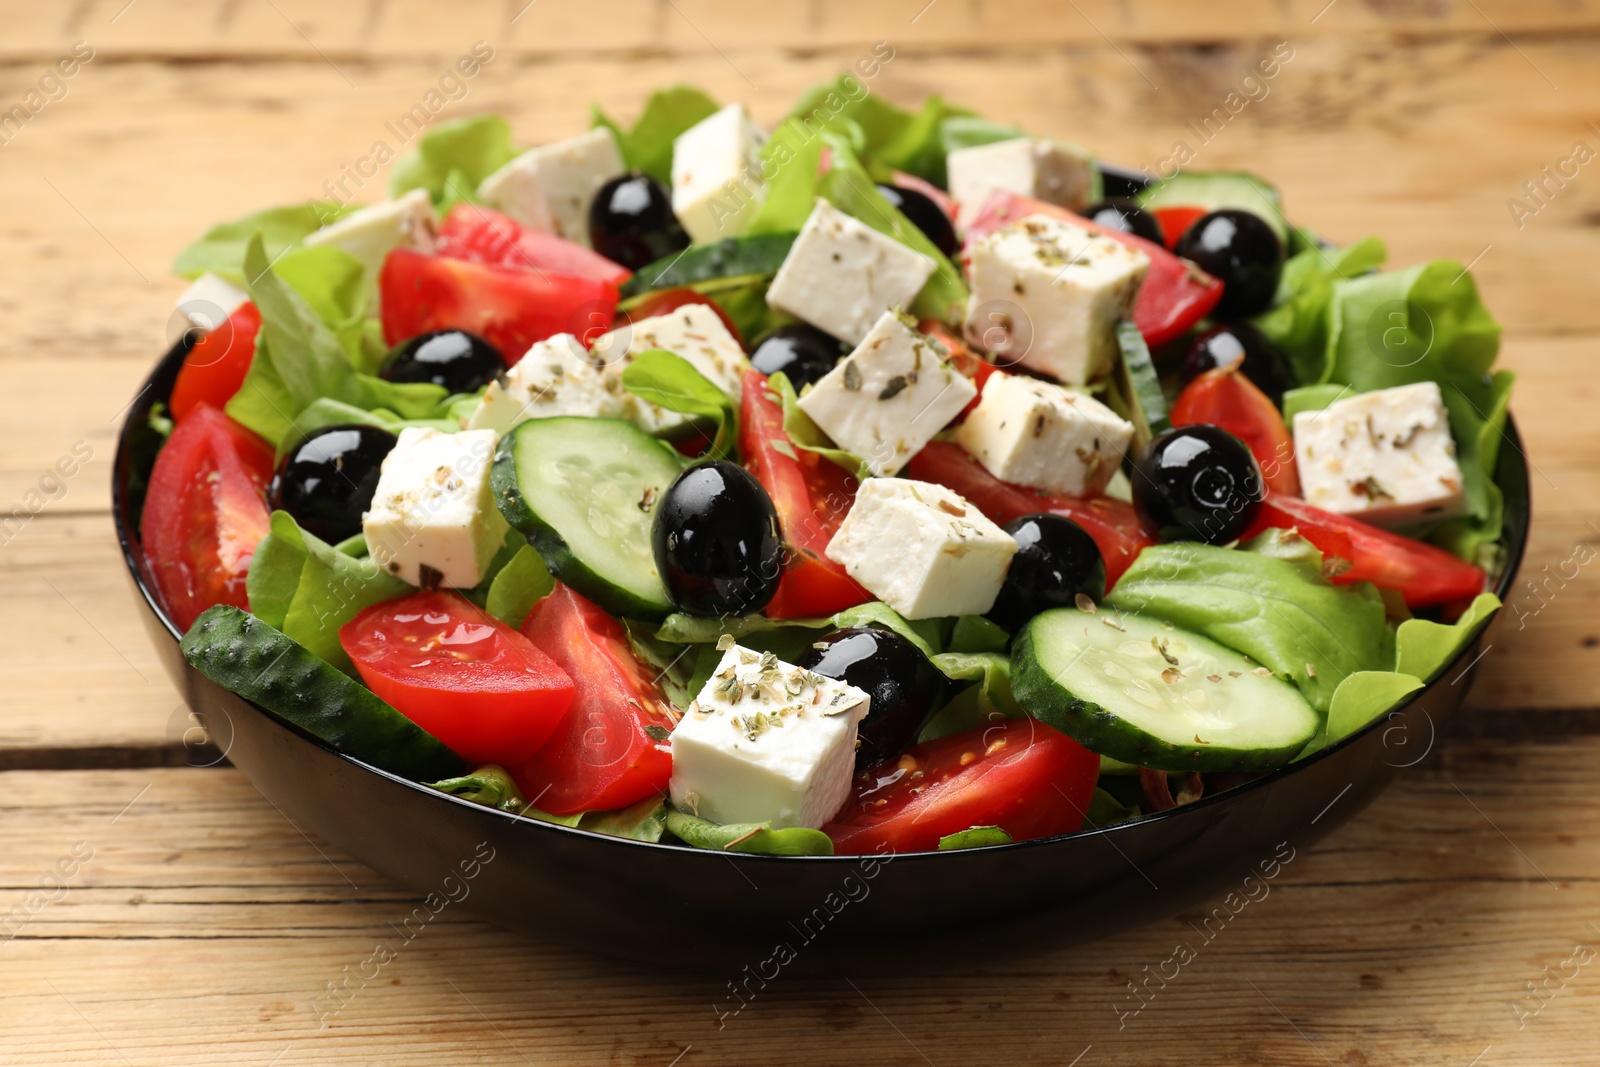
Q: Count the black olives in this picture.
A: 12